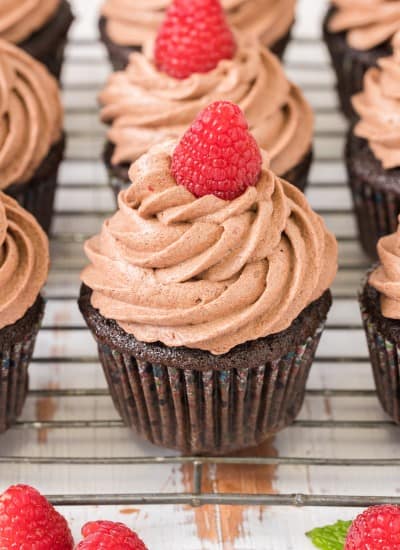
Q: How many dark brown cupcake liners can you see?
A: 9